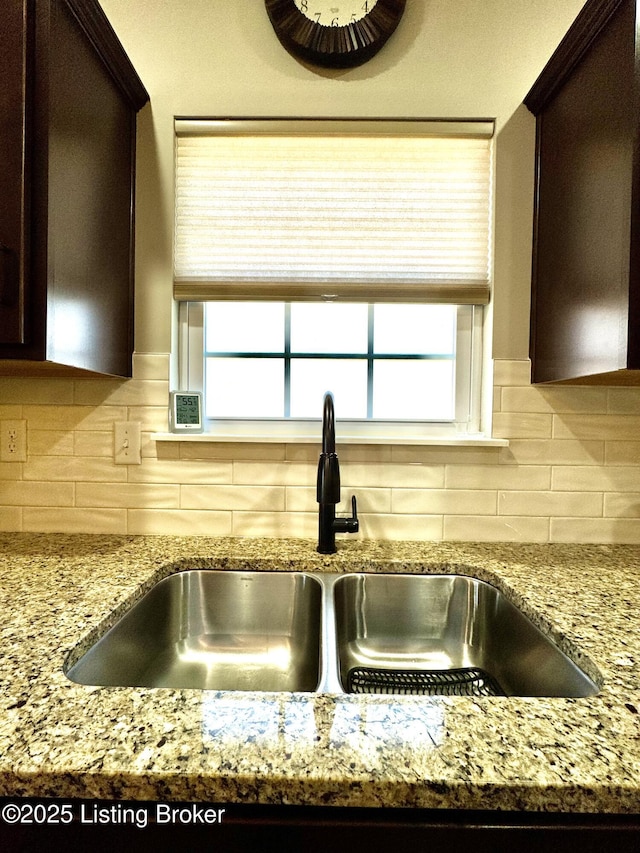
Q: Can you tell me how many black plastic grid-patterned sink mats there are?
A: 1